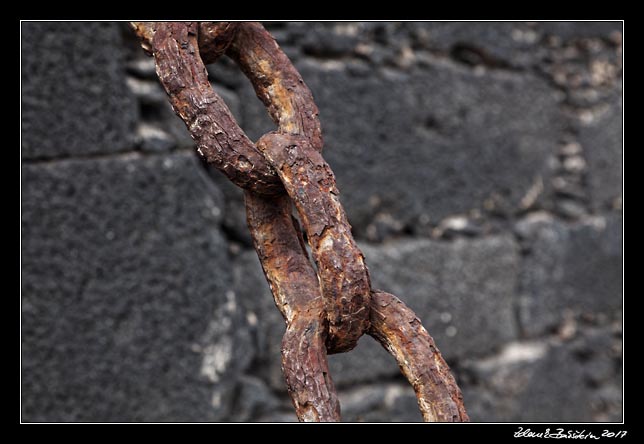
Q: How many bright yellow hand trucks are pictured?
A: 0